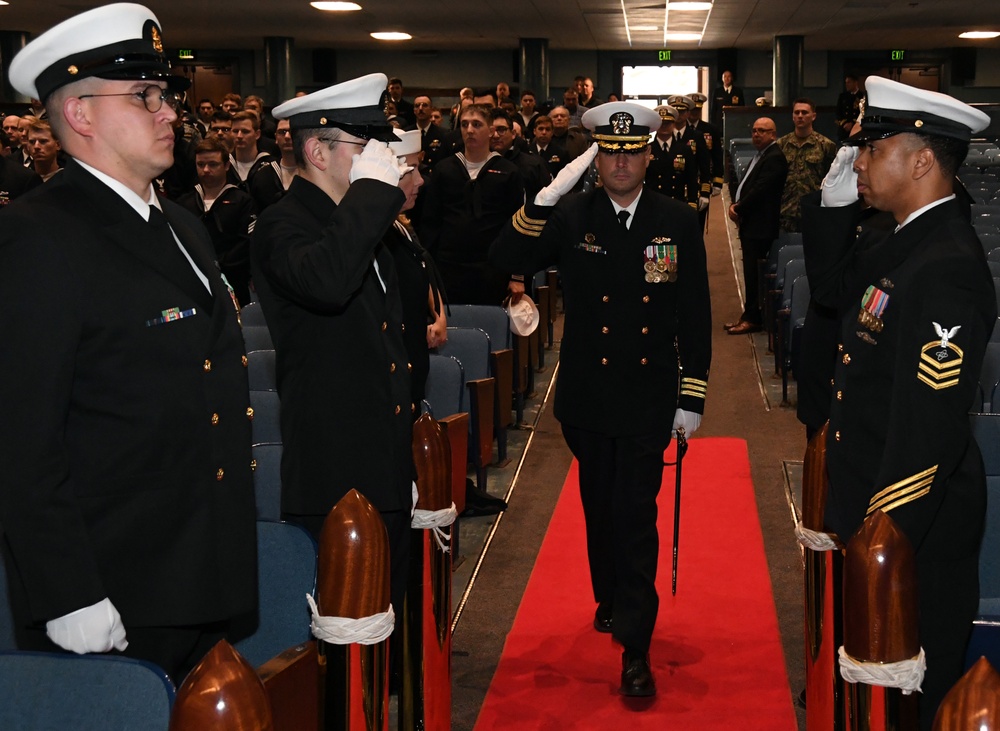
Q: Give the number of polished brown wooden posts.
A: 6